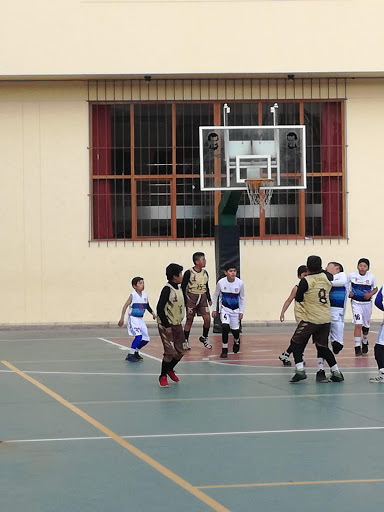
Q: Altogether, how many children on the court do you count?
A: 9